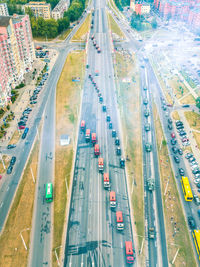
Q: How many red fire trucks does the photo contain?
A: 9